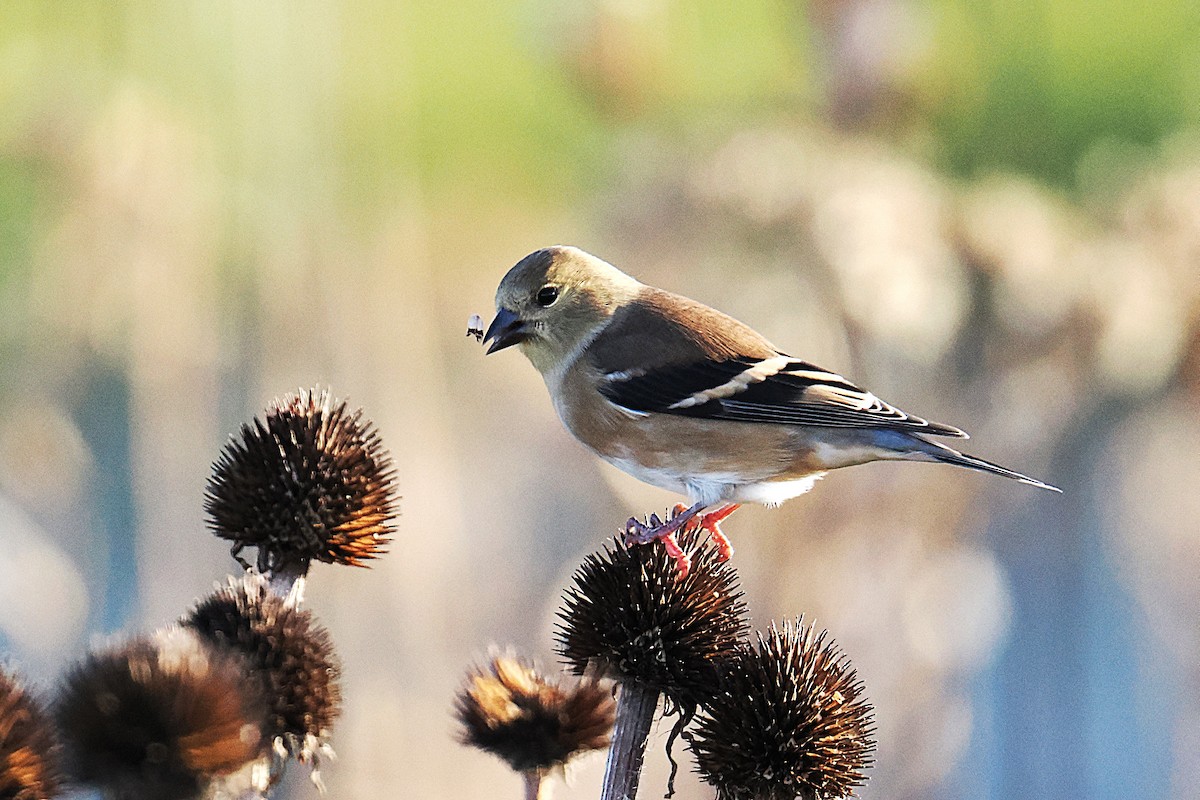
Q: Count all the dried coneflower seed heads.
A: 7